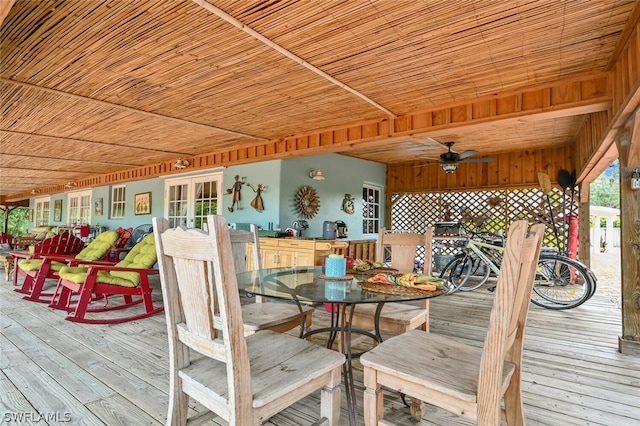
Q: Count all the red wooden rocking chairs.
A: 2